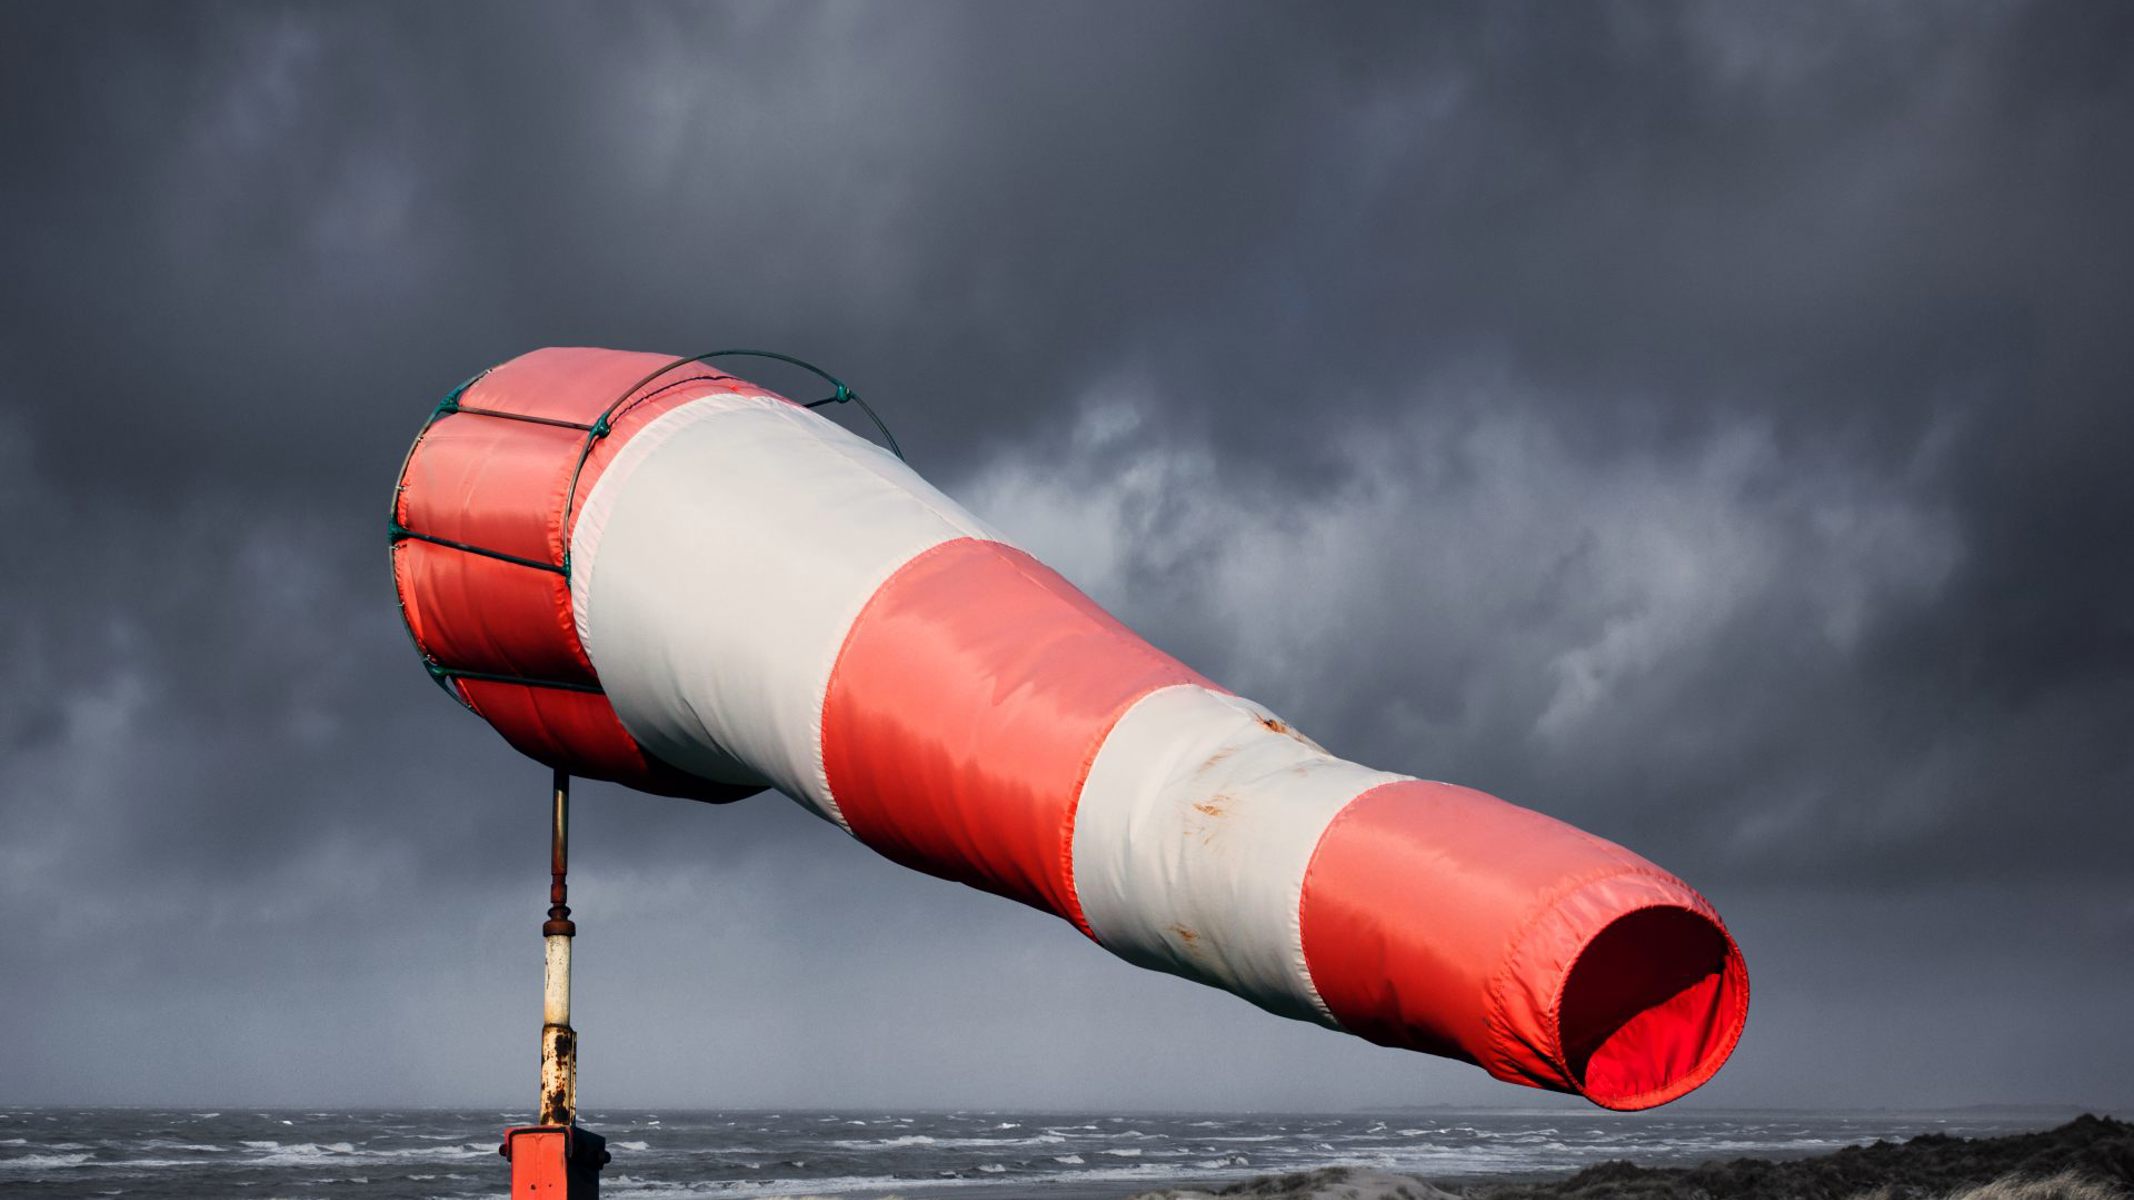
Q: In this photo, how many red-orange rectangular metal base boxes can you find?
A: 1